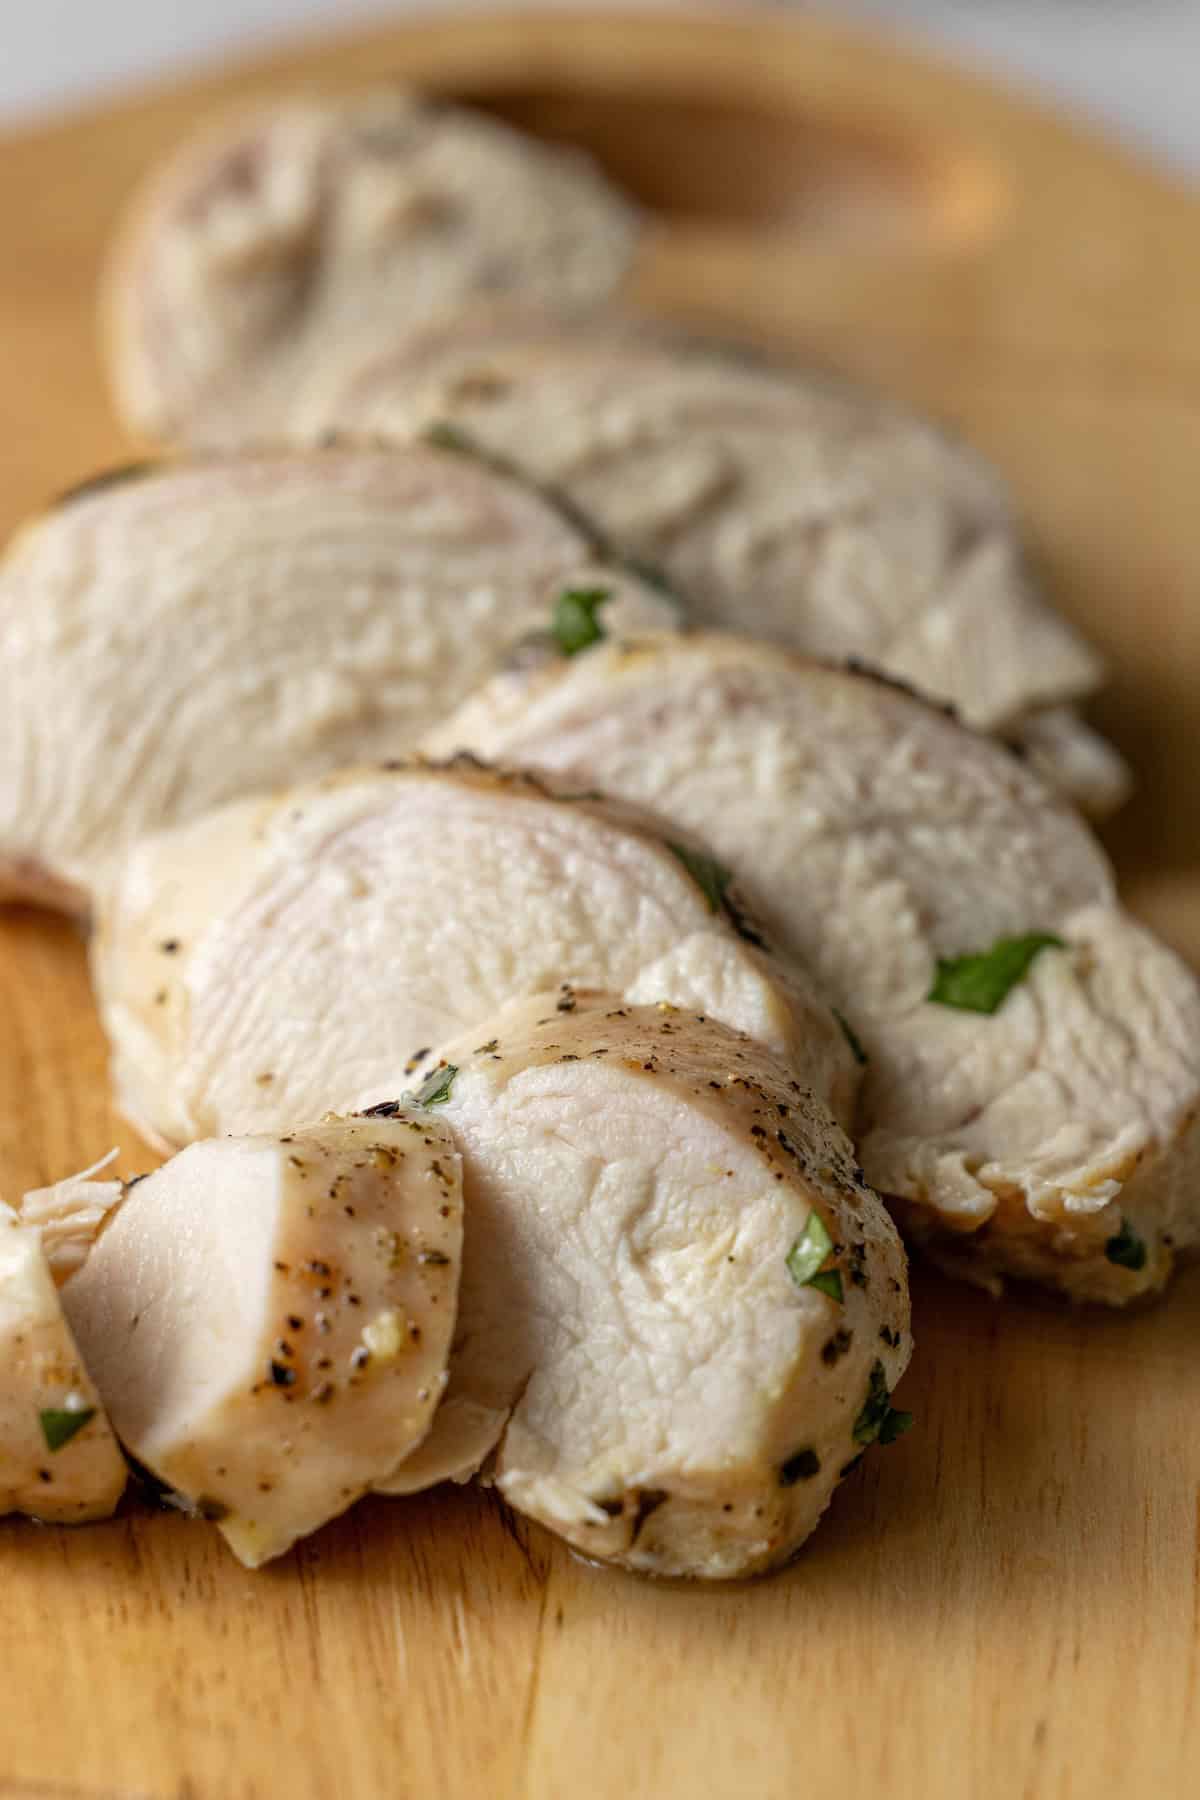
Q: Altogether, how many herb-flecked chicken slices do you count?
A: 8